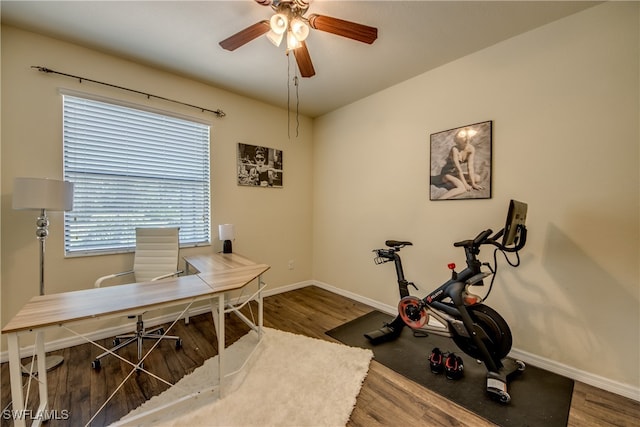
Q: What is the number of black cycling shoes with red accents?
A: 2